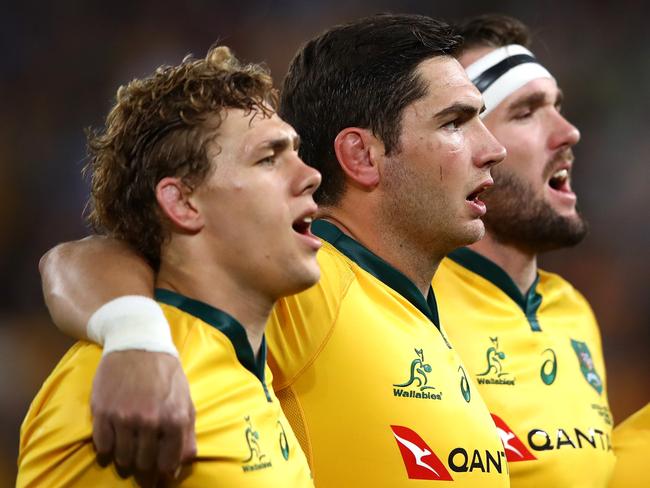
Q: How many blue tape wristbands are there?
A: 0